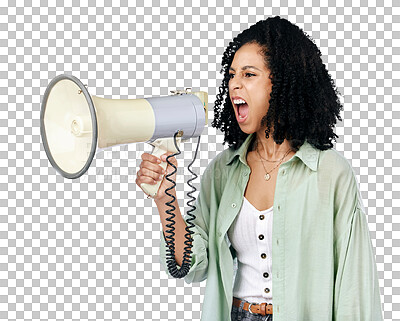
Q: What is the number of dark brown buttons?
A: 5